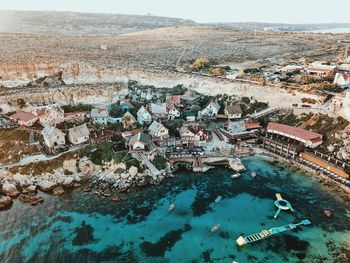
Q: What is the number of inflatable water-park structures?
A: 2